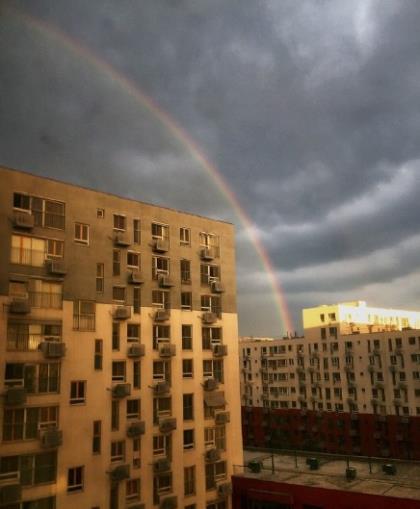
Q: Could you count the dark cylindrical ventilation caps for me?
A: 4